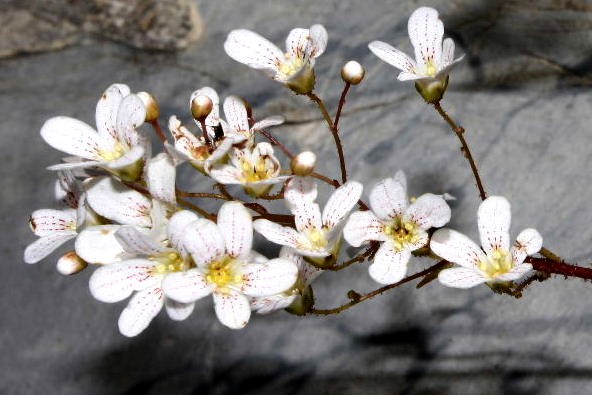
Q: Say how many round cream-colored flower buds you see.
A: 5